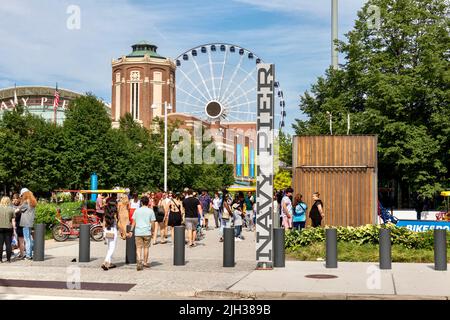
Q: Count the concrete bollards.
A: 9